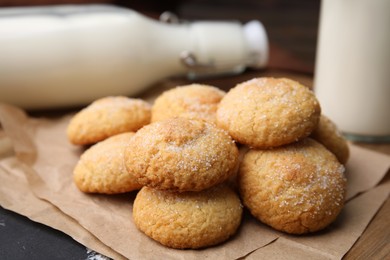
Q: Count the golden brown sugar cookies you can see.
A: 8